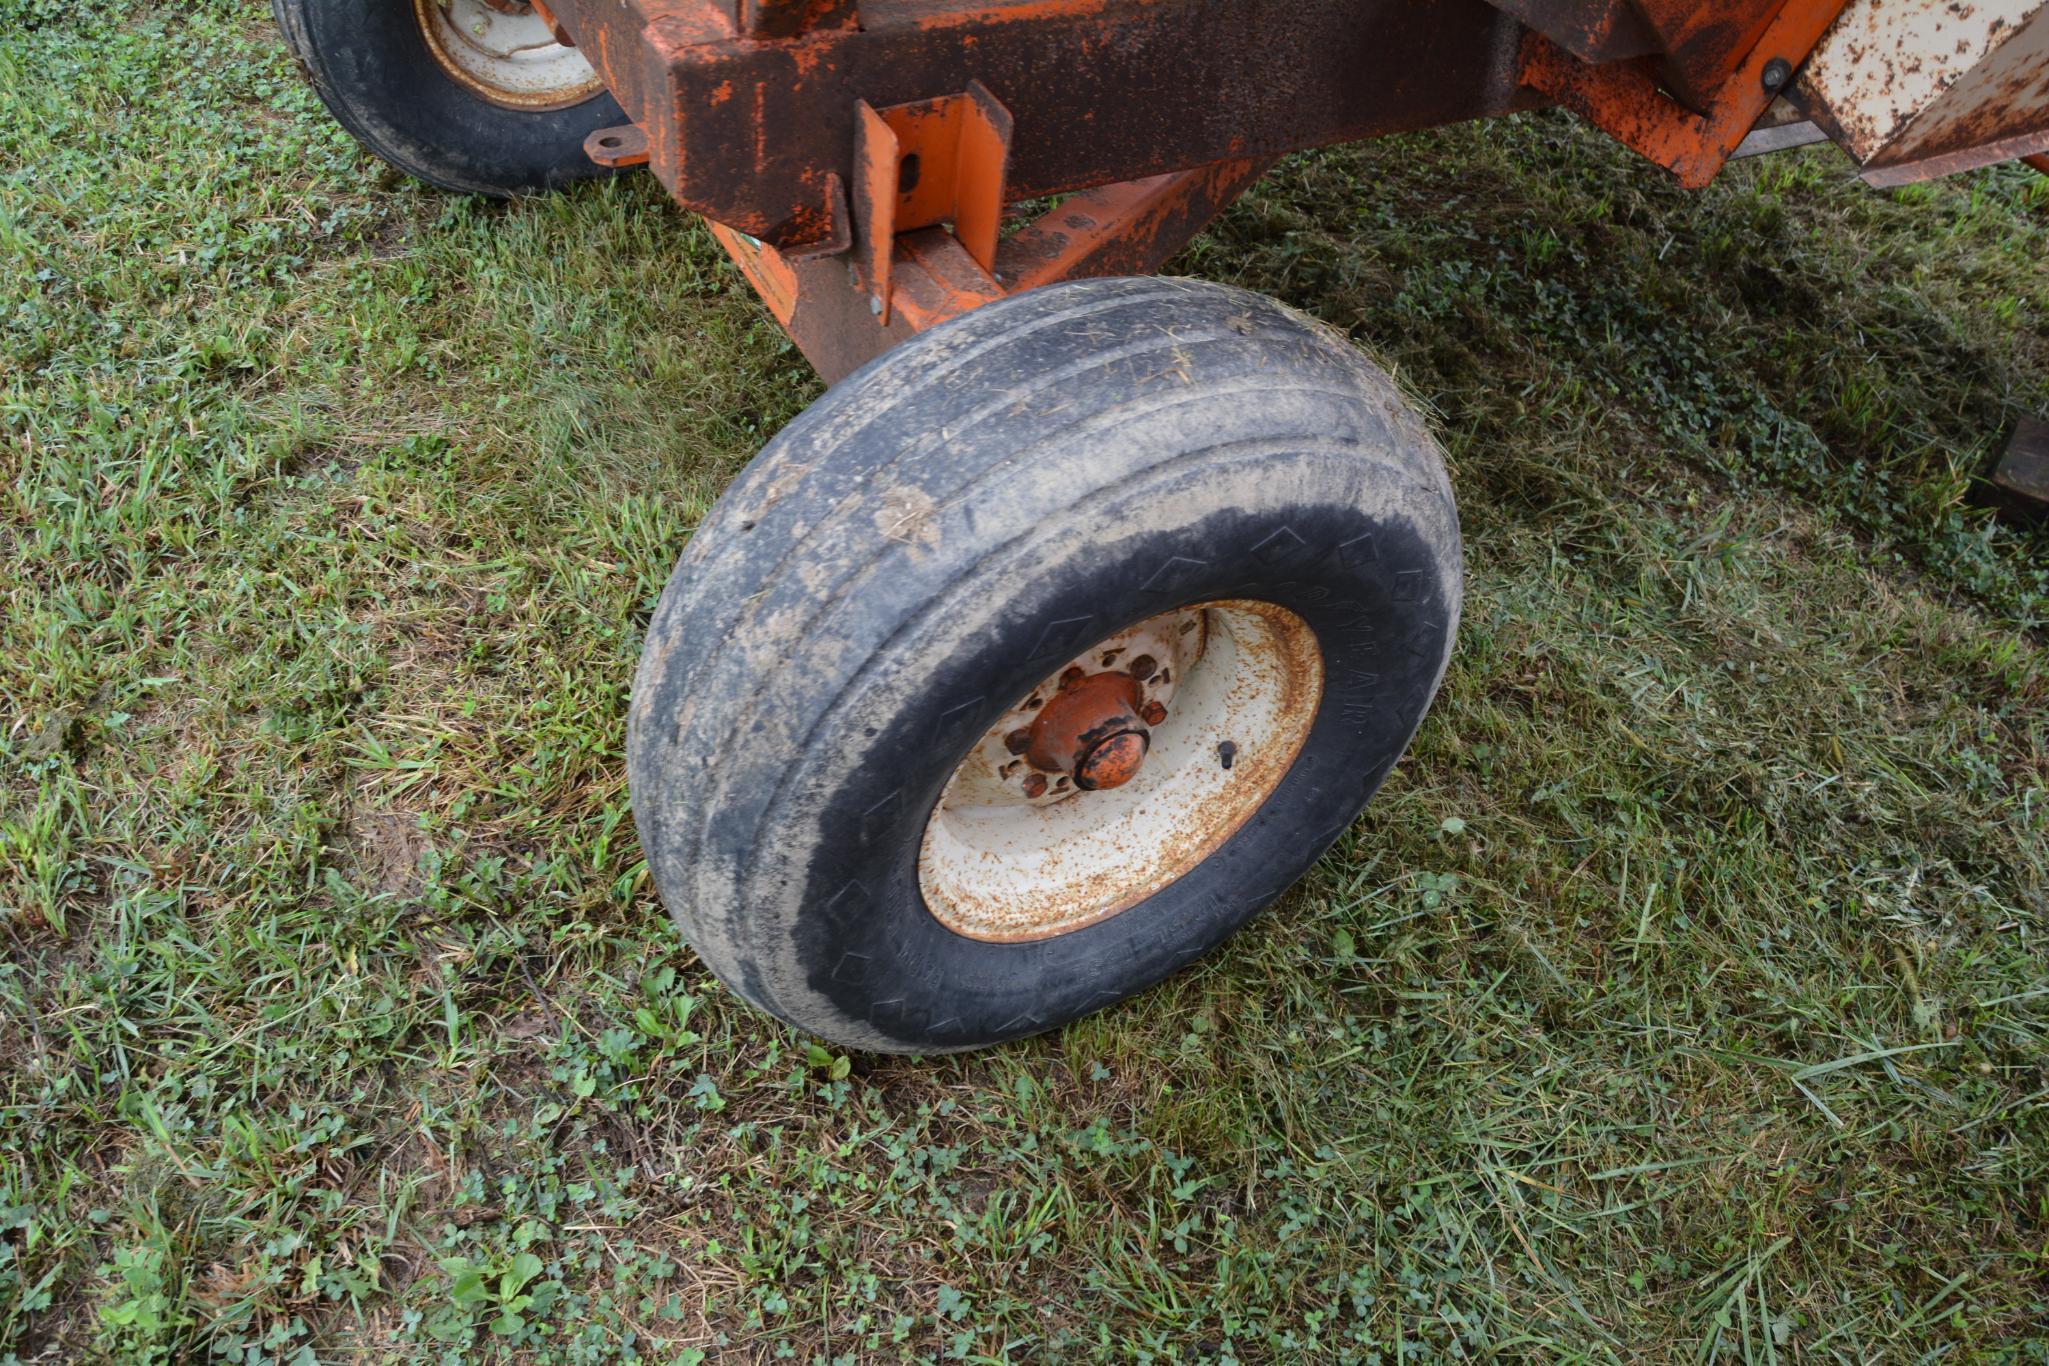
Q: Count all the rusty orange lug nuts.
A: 5